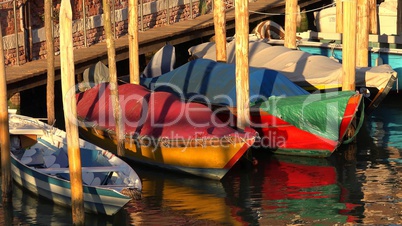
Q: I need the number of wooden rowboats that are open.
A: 1